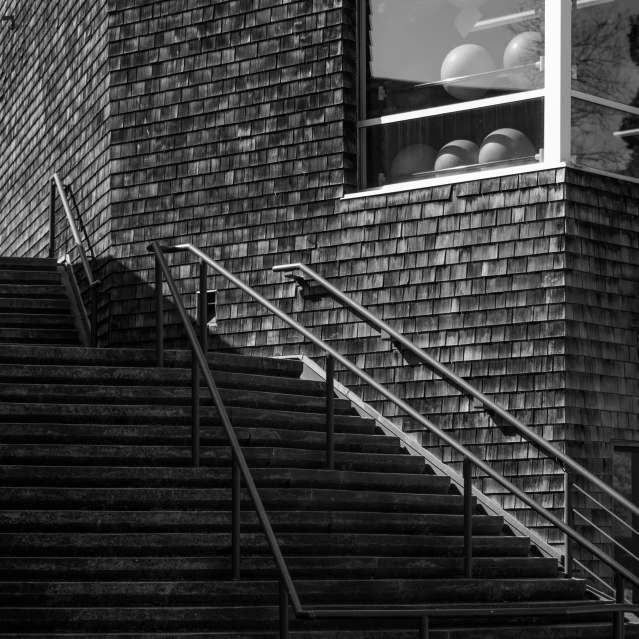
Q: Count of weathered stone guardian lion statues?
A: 0